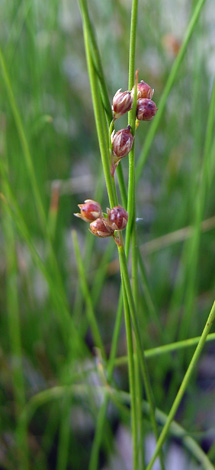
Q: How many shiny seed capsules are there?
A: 7